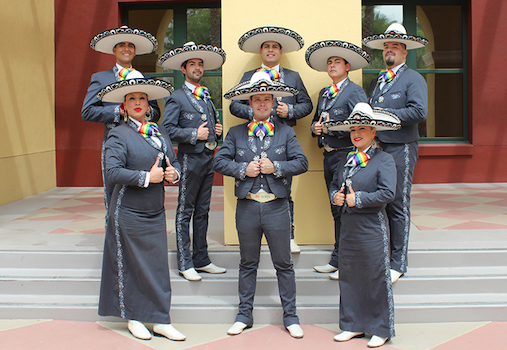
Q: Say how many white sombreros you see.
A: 8